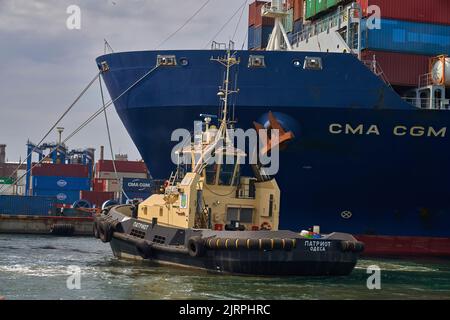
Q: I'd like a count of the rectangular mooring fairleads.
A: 4